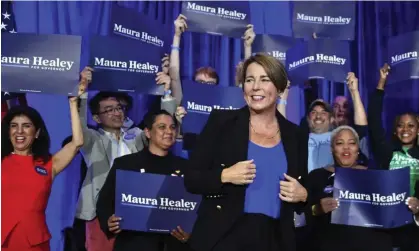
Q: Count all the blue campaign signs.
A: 11